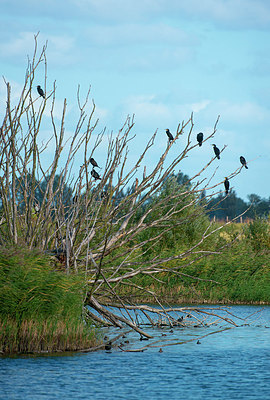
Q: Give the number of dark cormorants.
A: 8